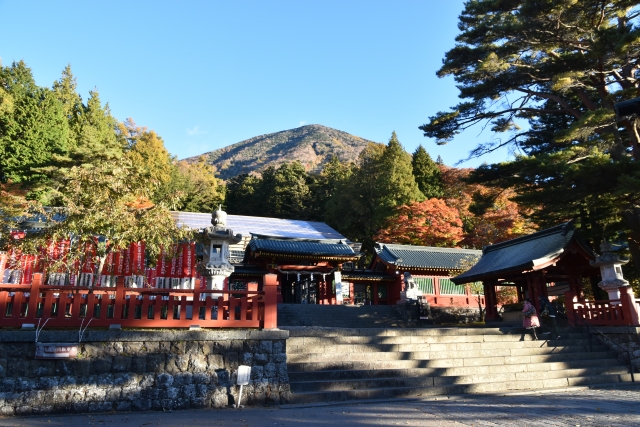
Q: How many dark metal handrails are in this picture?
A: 1